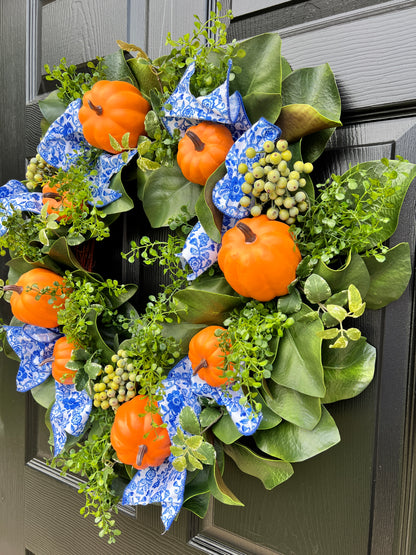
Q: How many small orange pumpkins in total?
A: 8